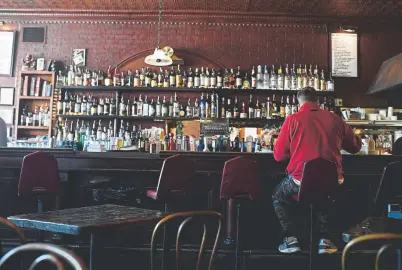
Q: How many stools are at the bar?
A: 5